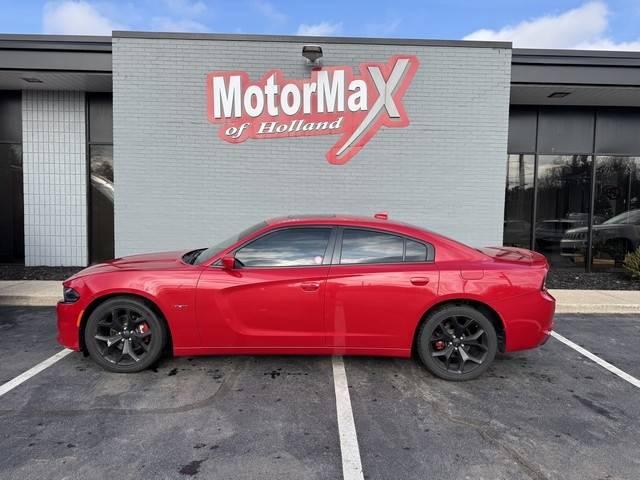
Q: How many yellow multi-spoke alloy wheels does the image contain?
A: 0